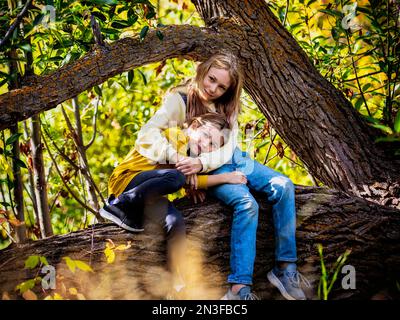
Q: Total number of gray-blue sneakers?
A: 2